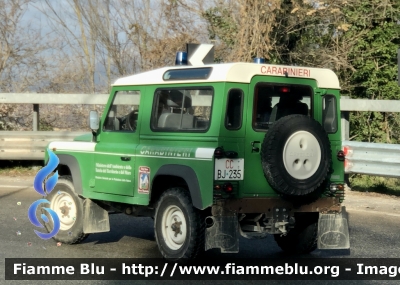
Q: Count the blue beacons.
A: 2